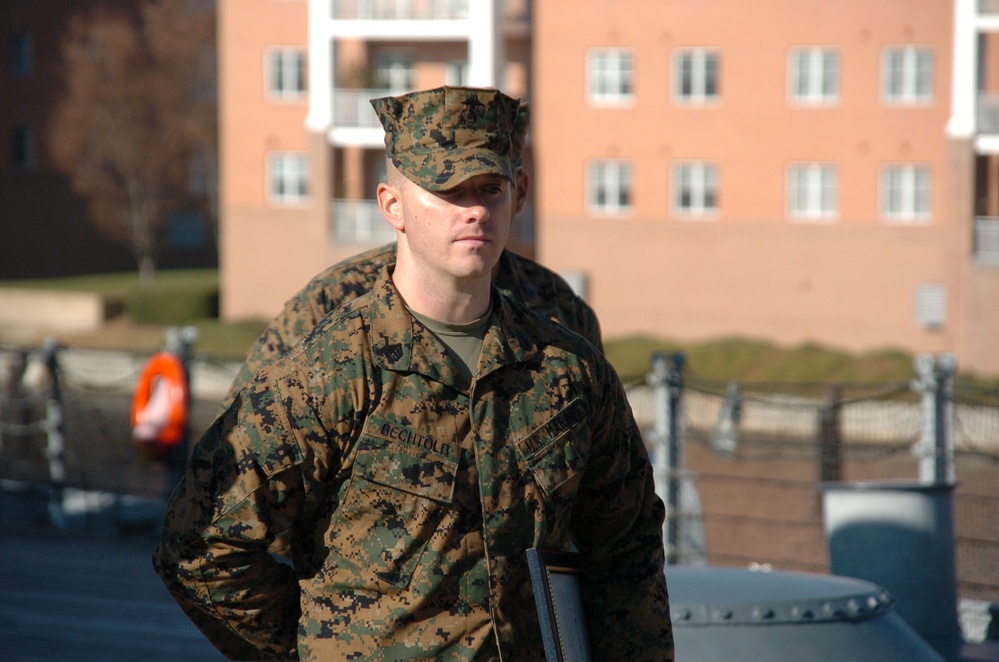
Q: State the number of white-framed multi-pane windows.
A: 10